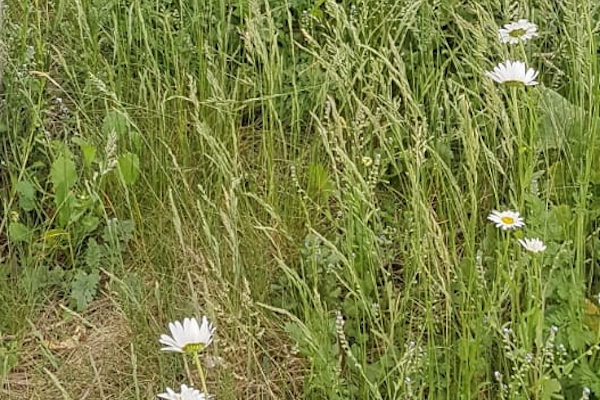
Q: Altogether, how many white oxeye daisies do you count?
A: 6